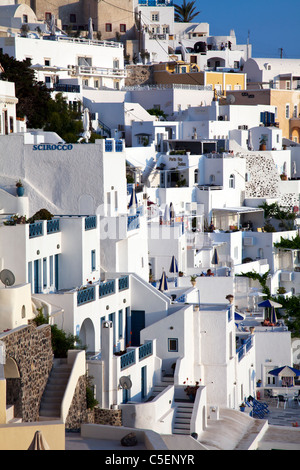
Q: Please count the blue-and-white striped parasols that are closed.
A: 6